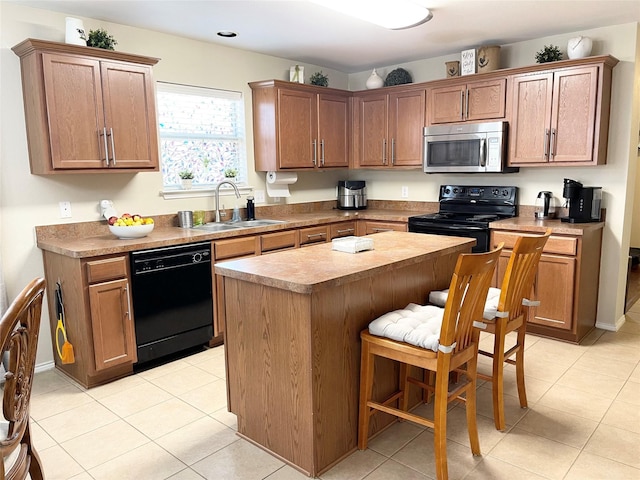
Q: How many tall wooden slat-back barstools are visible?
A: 2